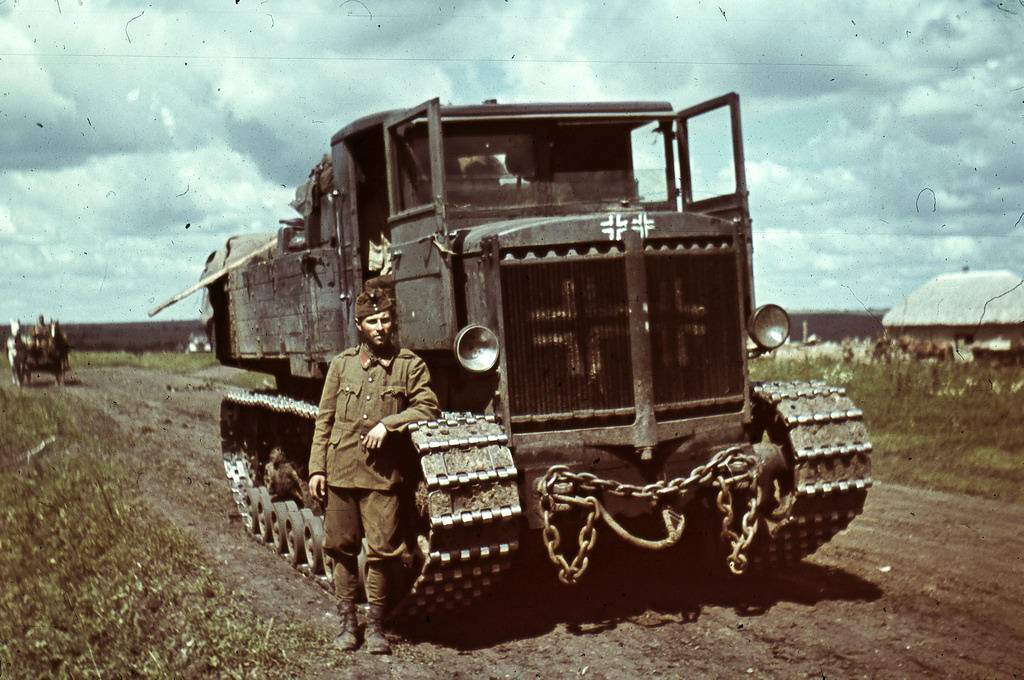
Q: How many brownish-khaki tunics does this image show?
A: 1